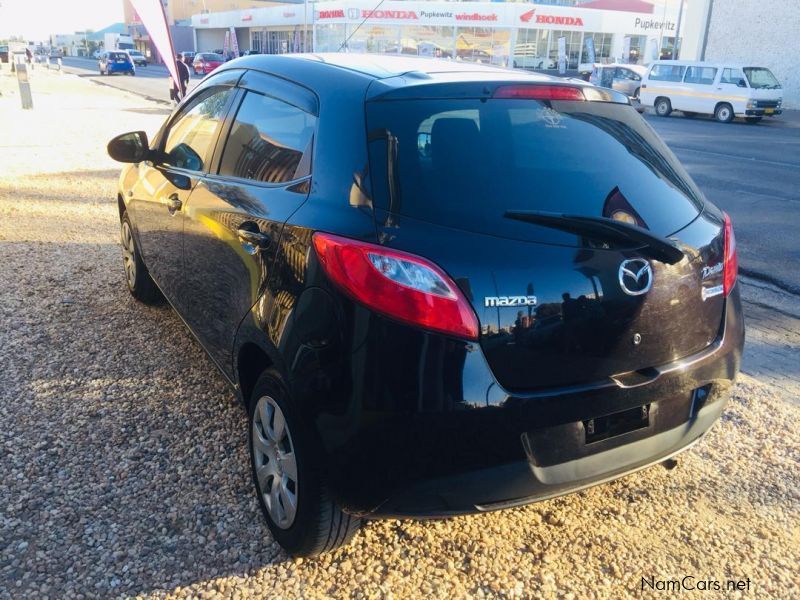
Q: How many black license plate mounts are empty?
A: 1